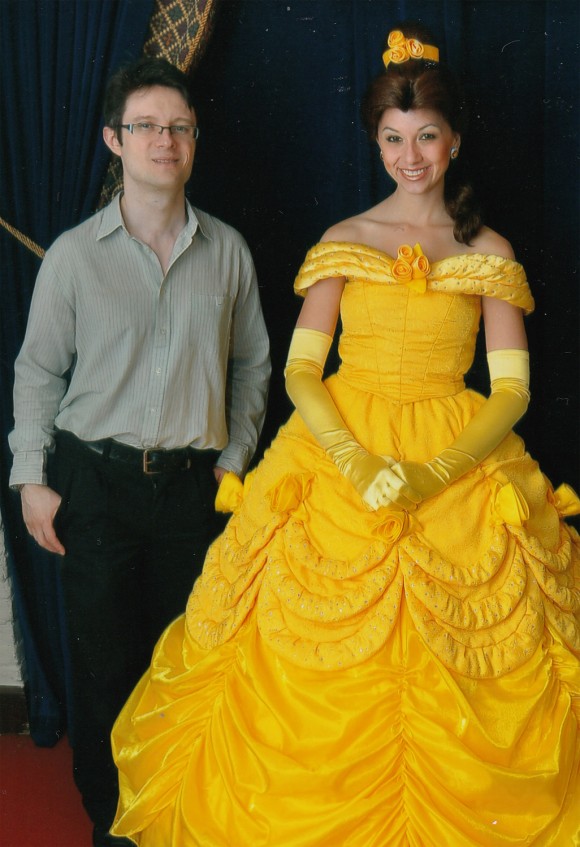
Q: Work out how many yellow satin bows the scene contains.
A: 5